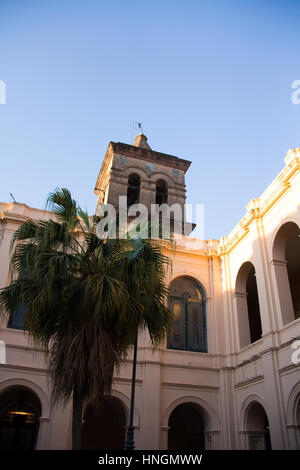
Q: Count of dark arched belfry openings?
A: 2